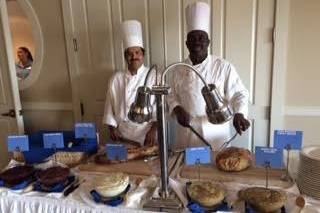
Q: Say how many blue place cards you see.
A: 7